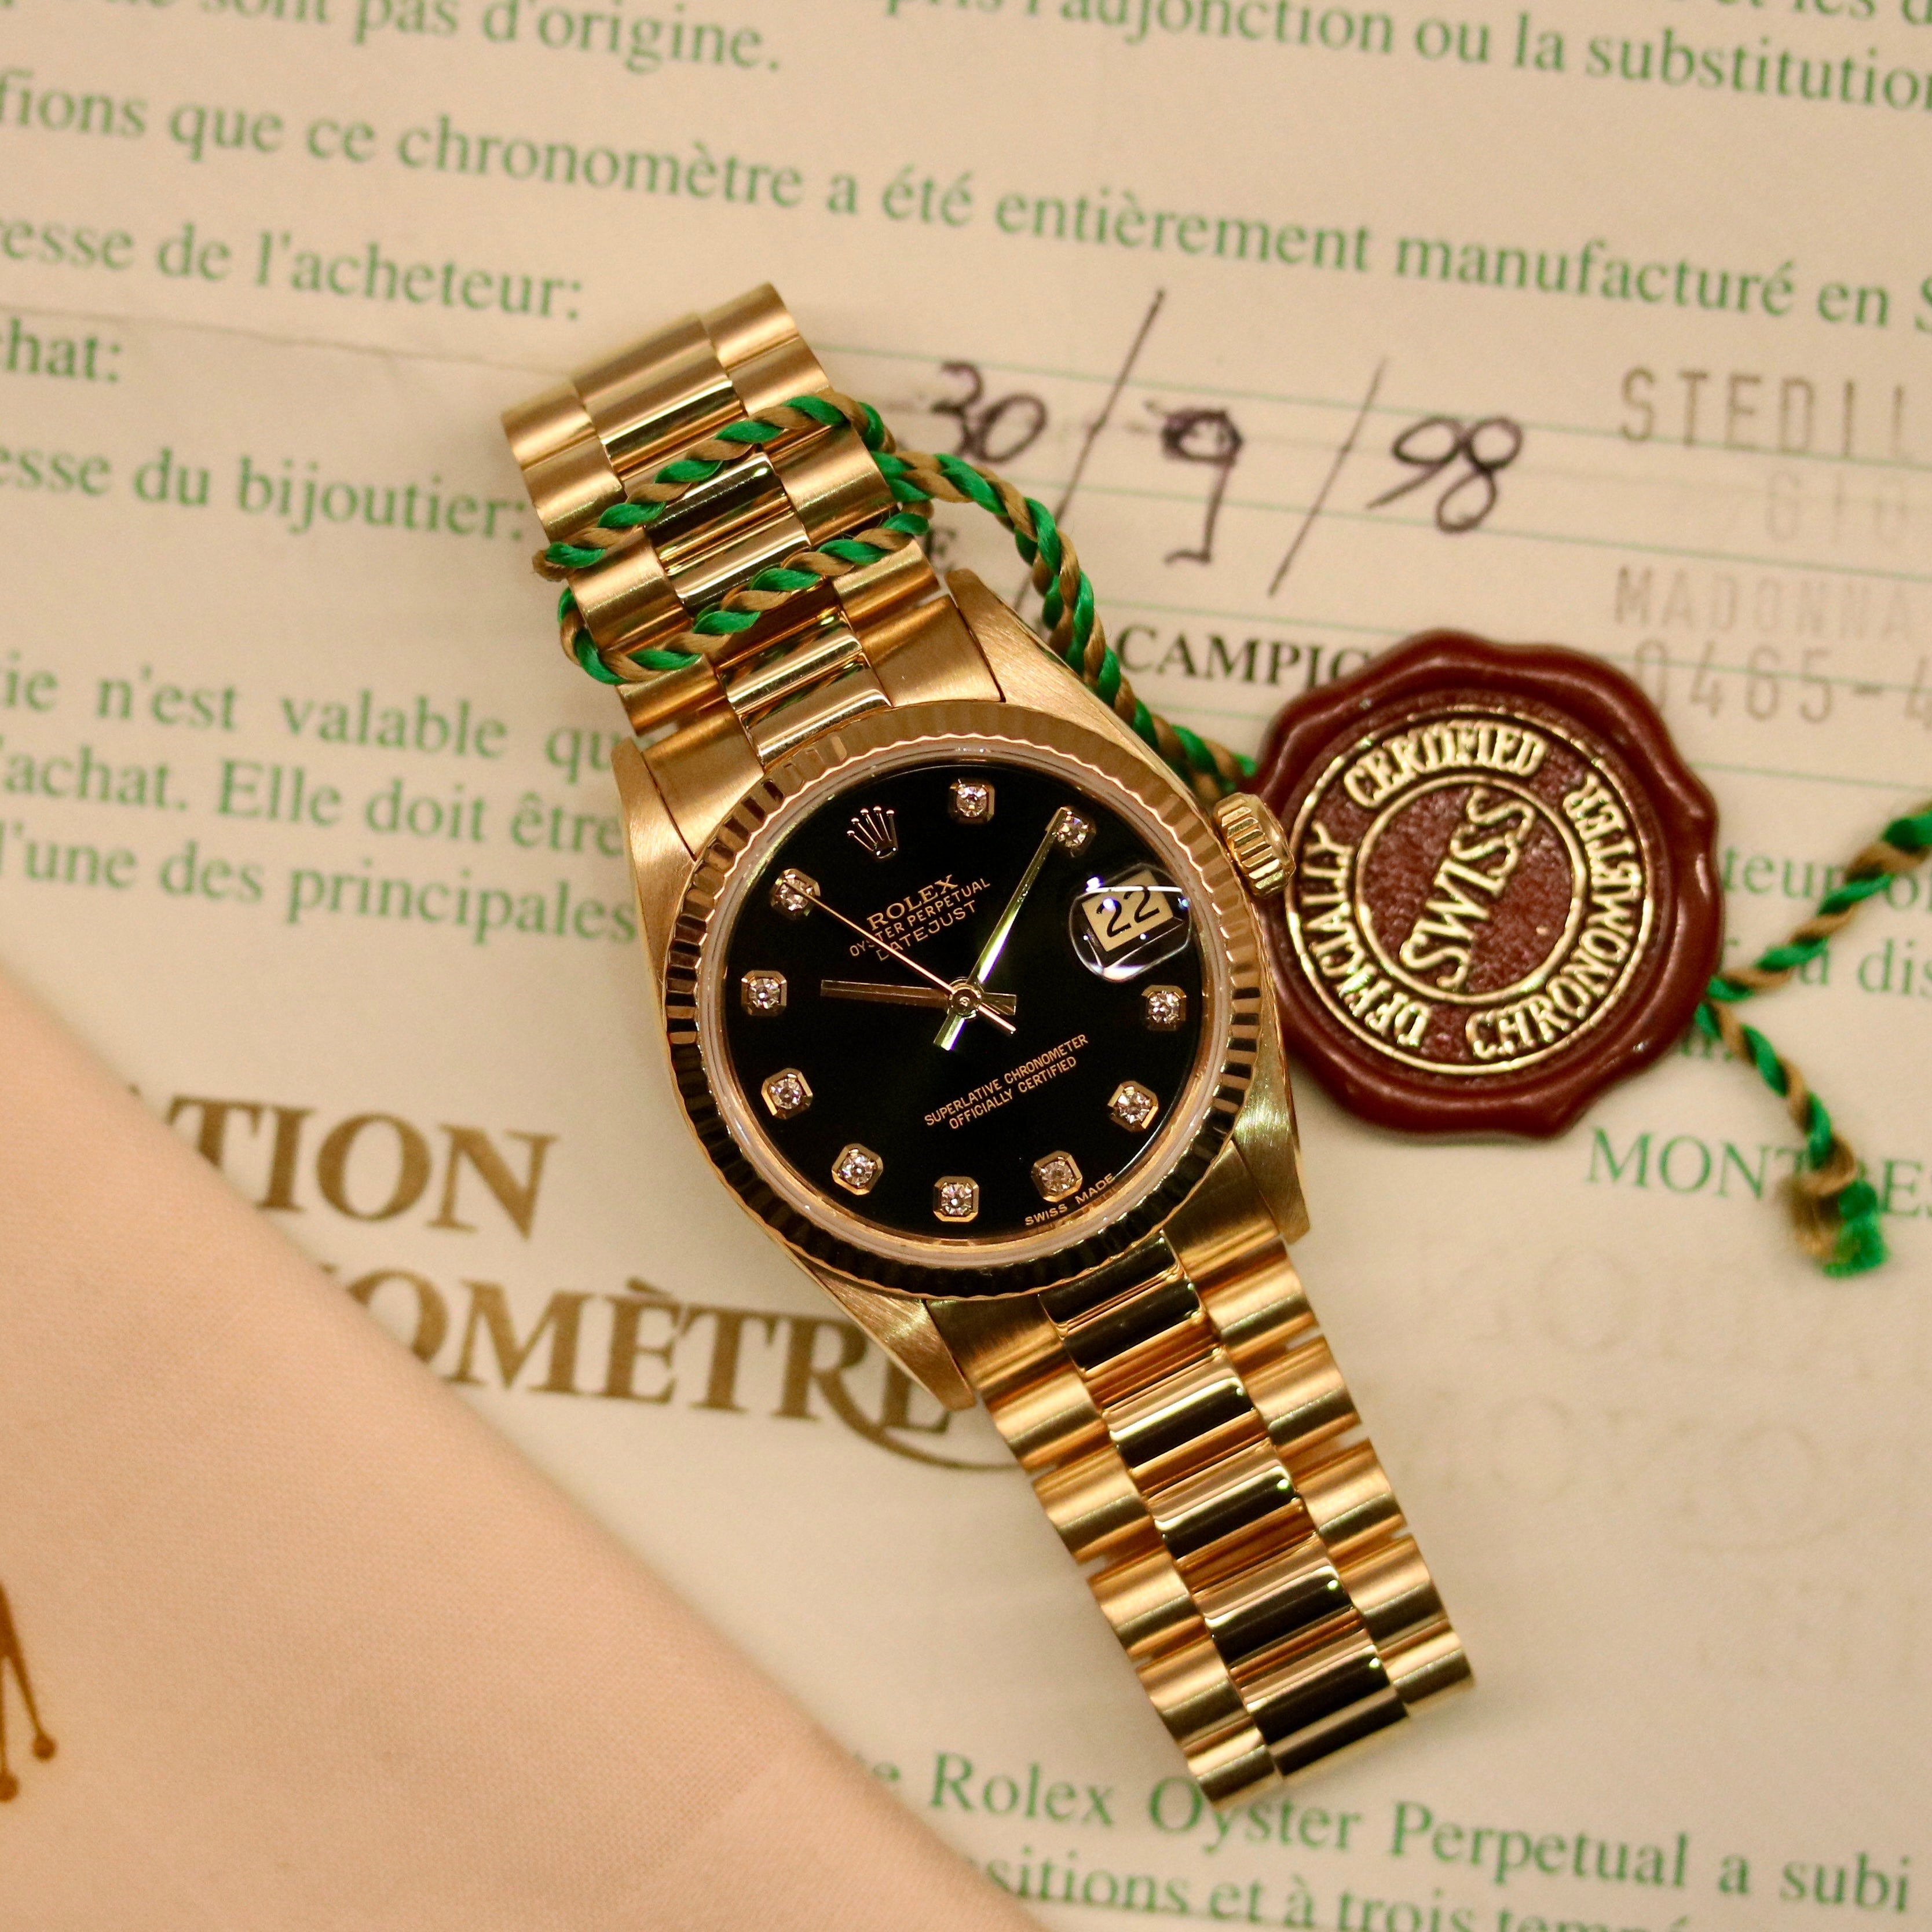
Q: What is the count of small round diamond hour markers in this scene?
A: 10